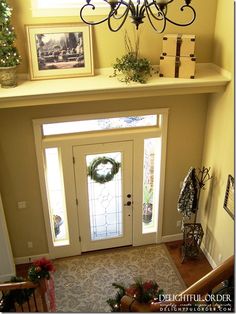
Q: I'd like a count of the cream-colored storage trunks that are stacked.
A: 2